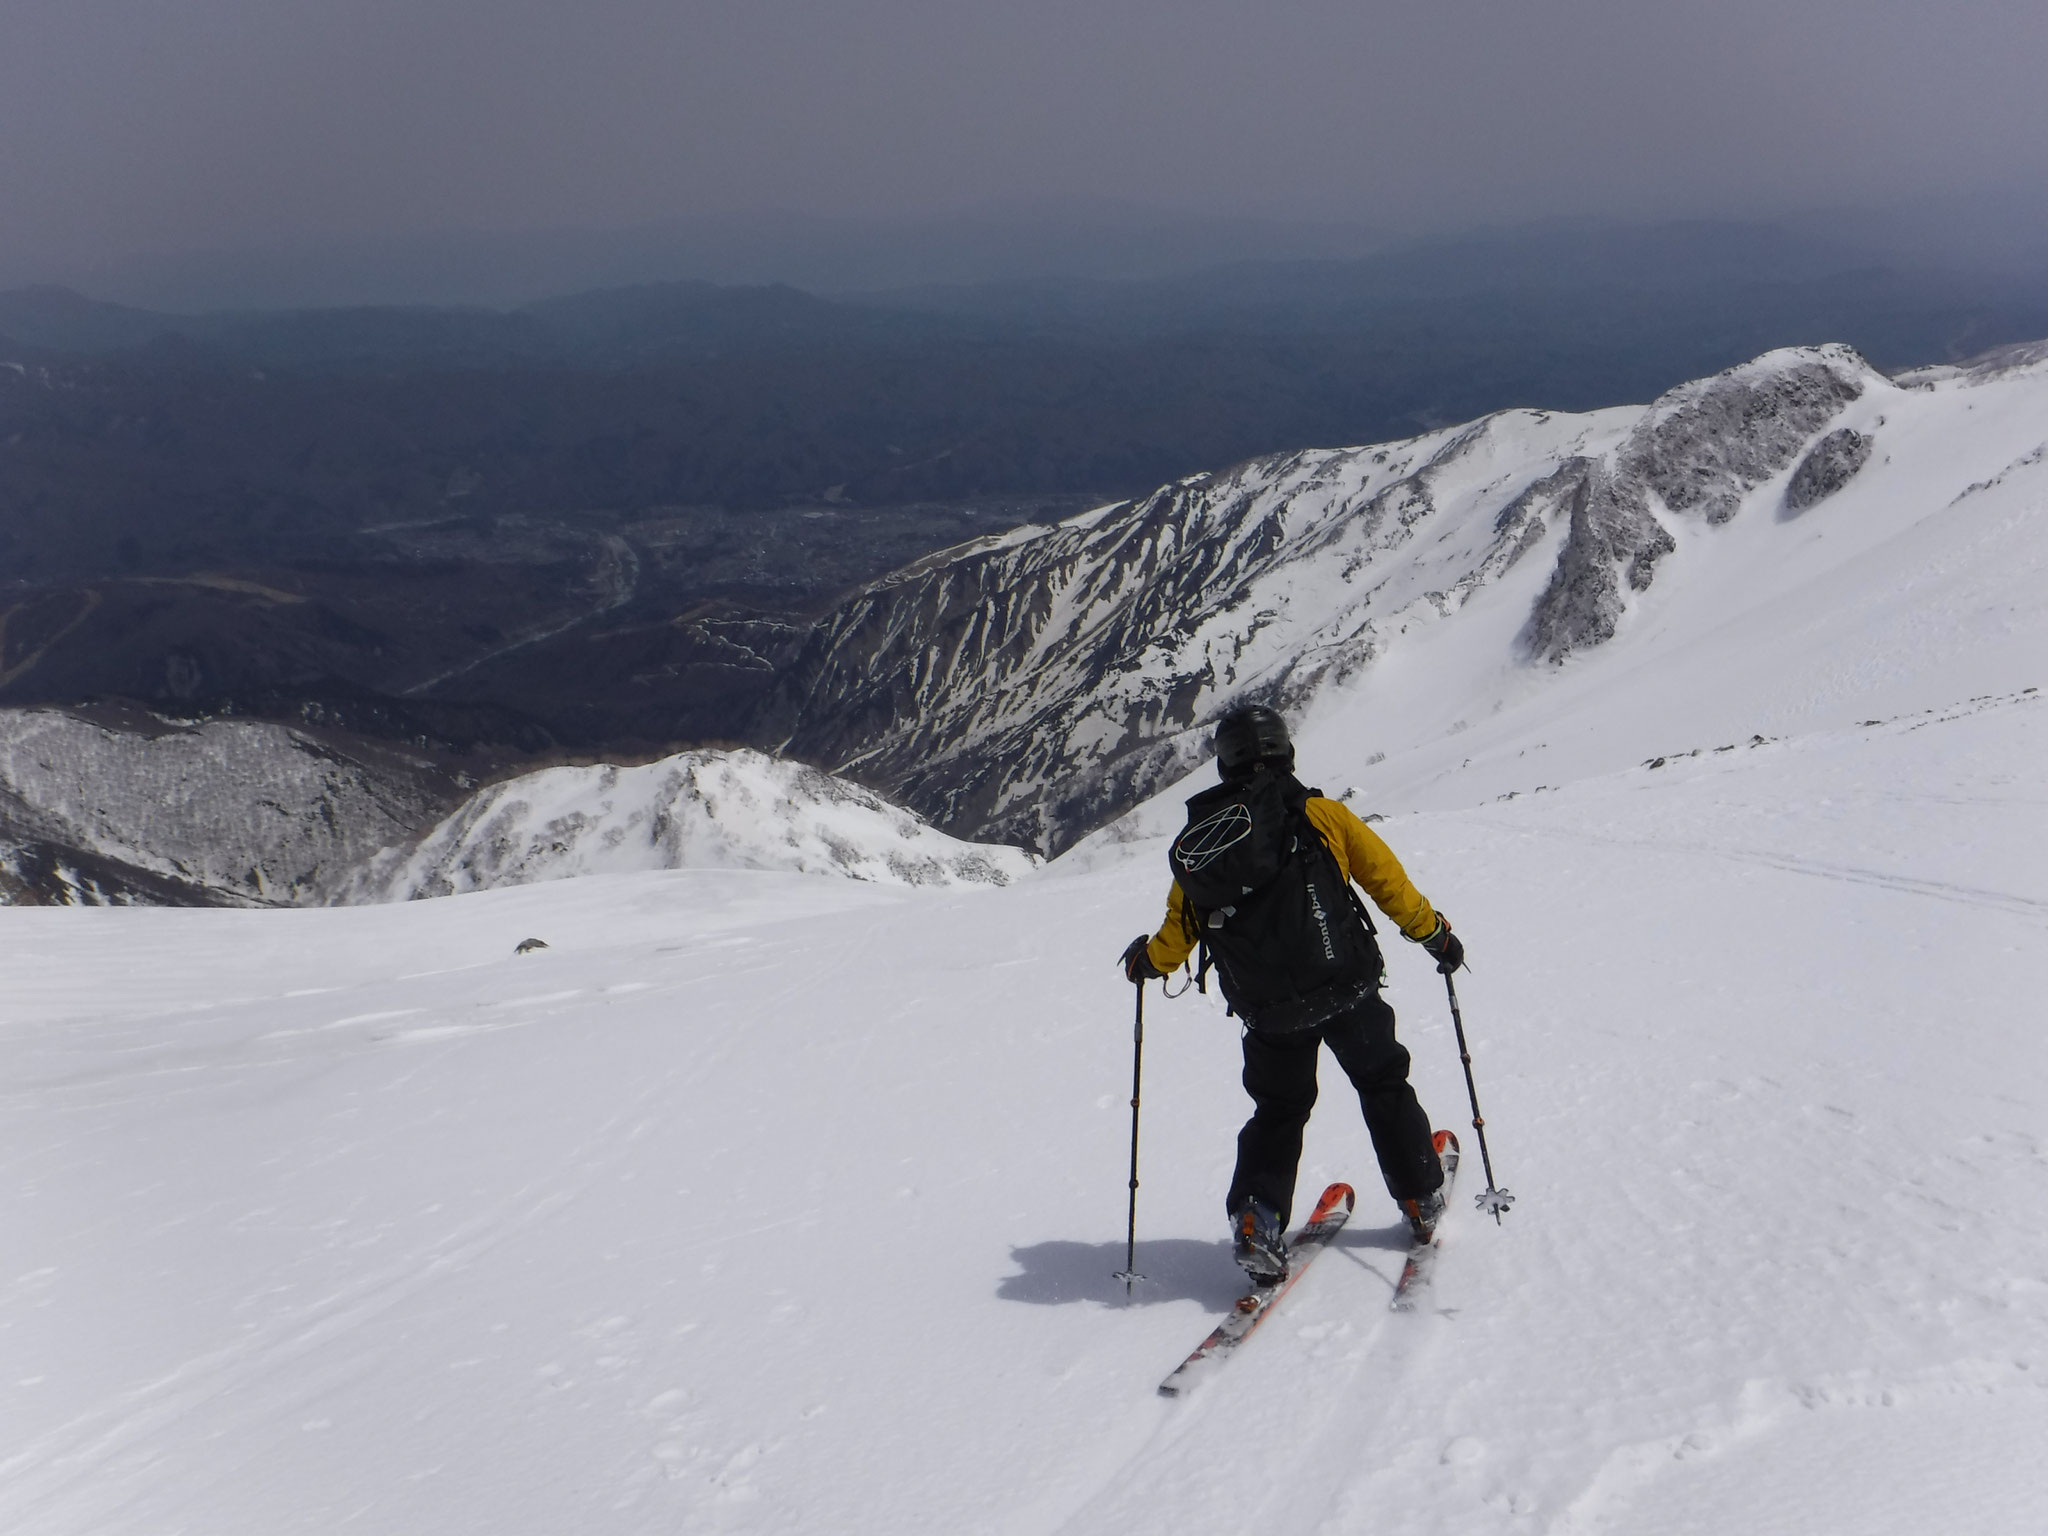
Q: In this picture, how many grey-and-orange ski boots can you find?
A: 2